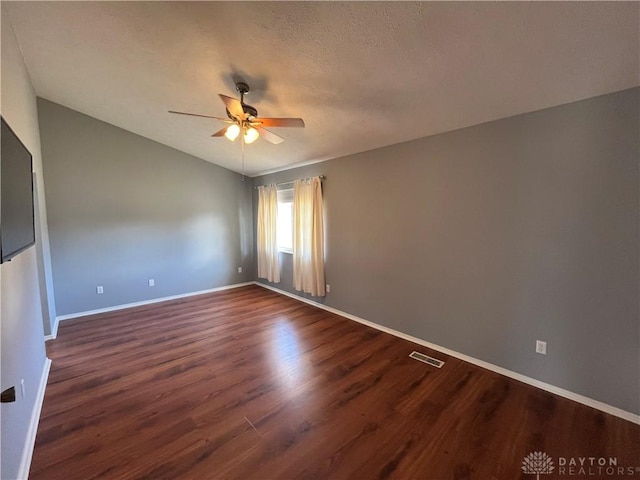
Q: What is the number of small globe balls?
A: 2